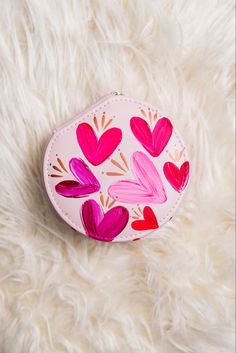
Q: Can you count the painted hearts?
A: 7